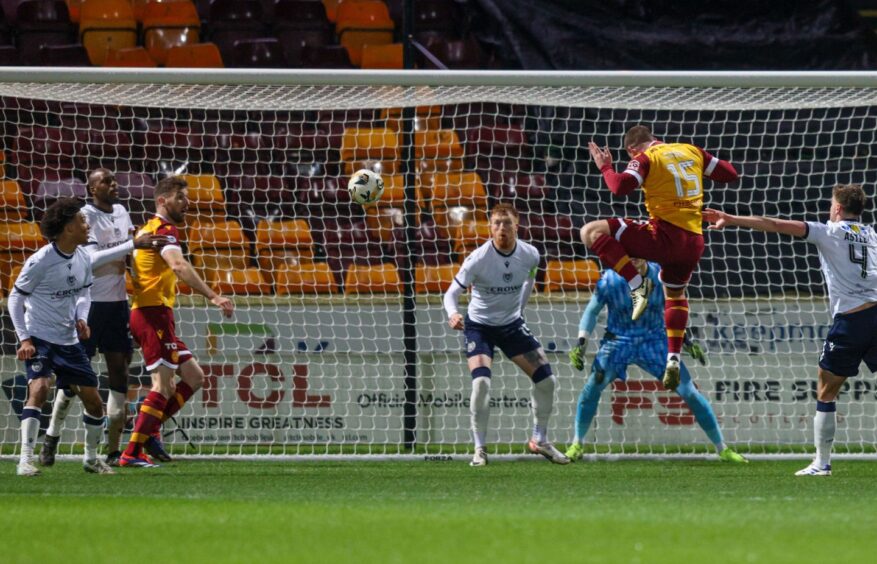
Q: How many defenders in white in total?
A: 4